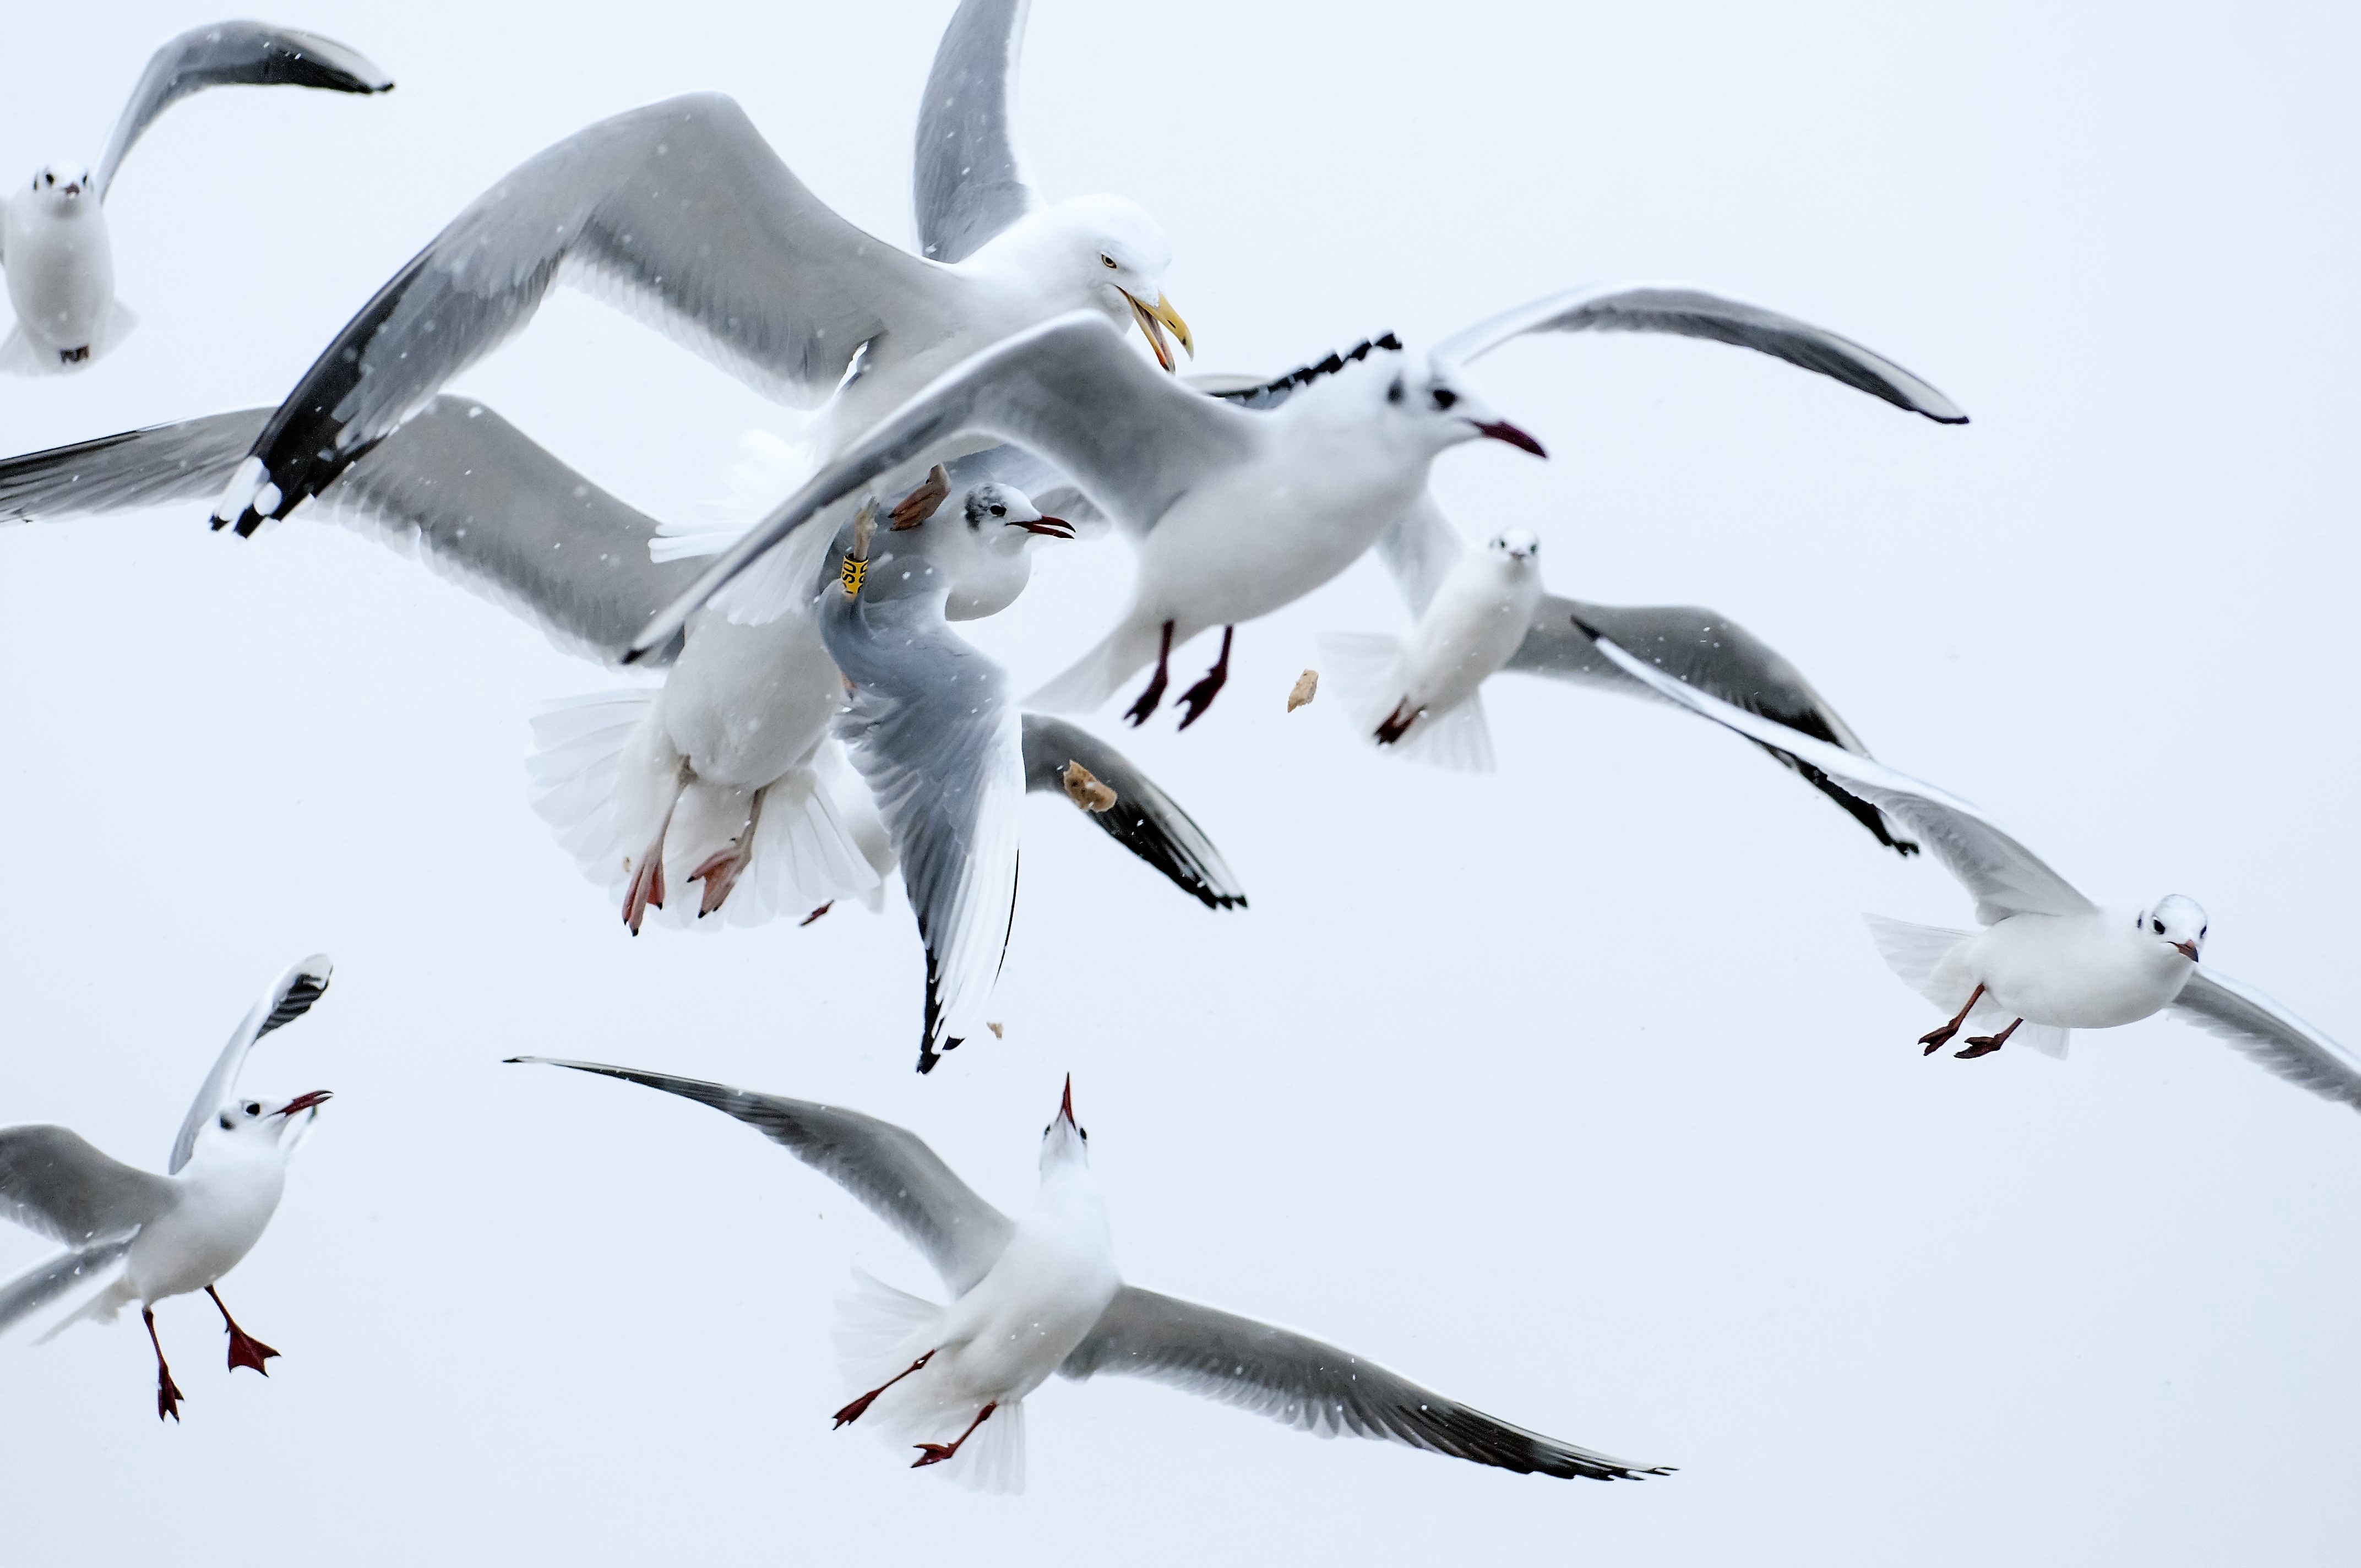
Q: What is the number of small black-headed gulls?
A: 7